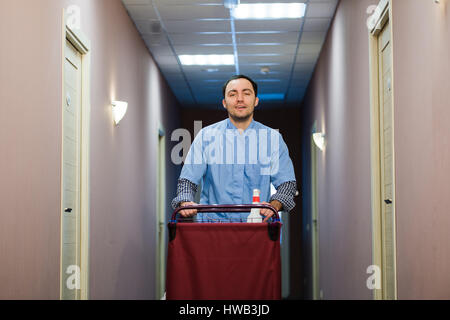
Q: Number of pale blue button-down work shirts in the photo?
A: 1